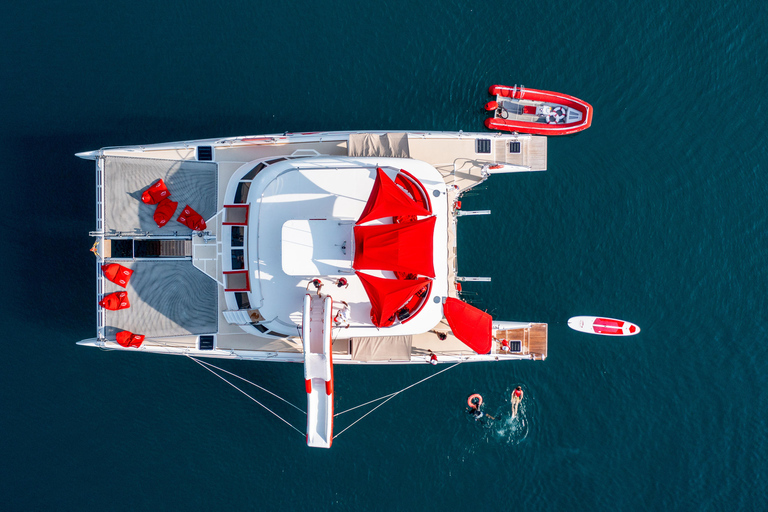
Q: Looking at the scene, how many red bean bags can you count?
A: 6